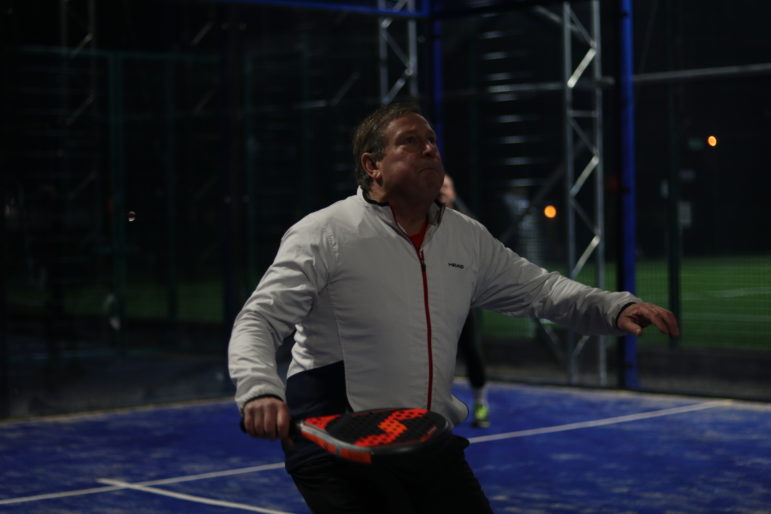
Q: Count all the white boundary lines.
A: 2